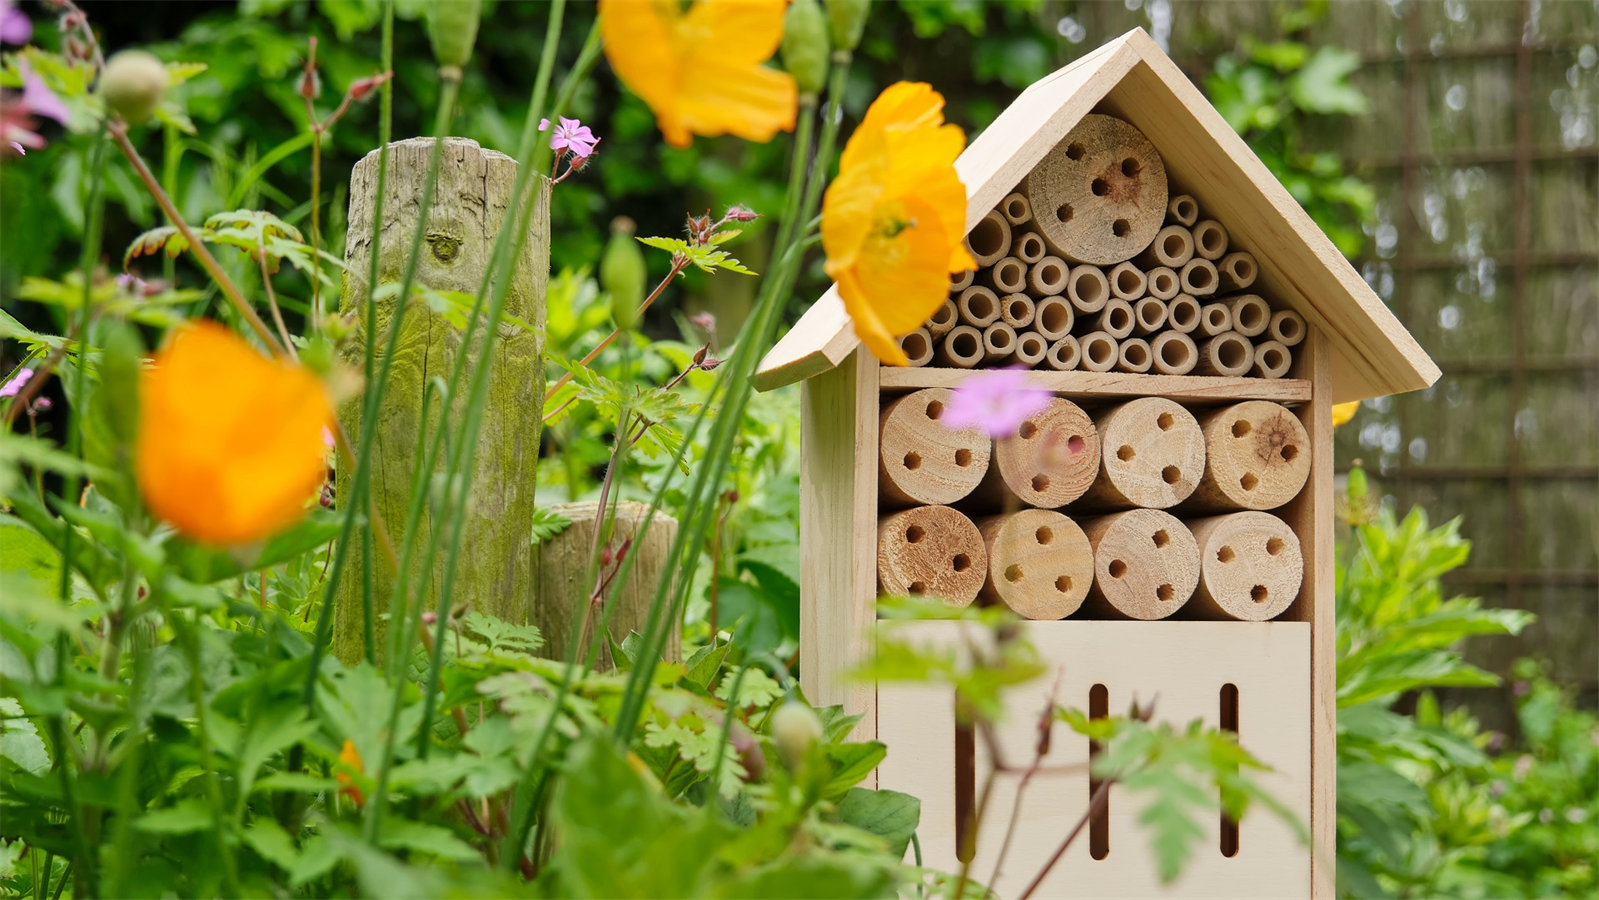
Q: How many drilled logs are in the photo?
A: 9